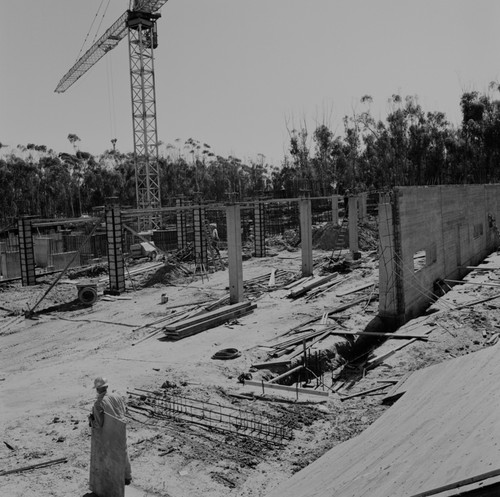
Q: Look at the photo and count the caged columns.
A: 5